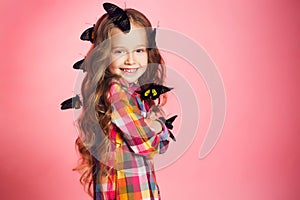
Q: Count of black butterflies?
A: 7